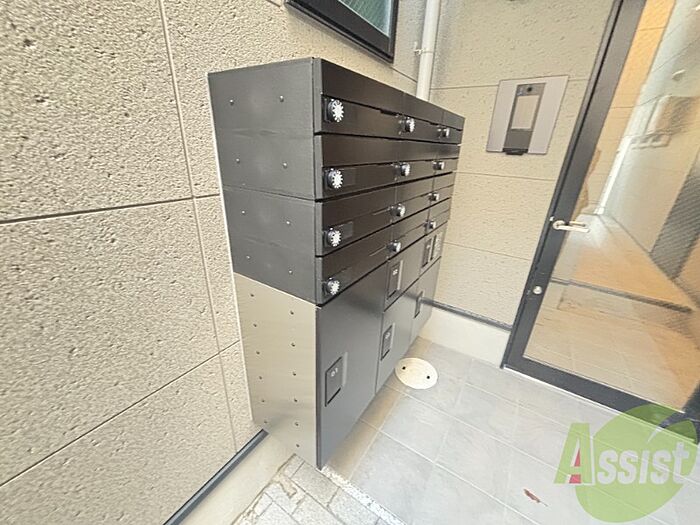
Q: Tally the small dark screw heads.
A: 12